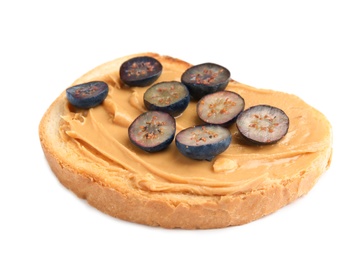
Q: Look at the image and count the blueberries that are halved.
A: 8